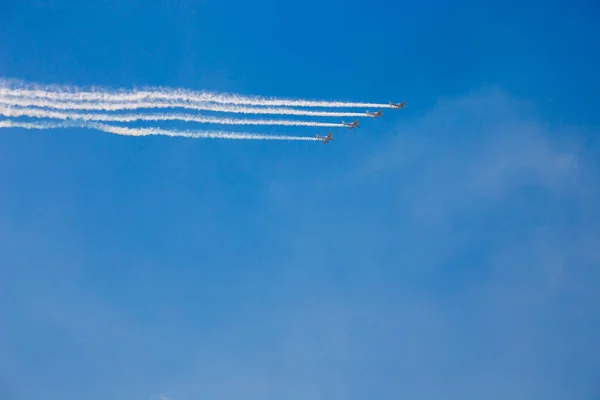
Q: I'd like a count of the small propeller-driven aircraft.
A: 4